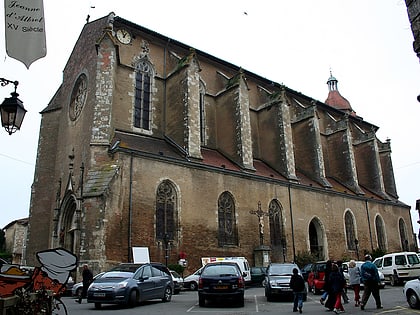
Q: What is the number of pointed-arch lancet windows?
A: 8